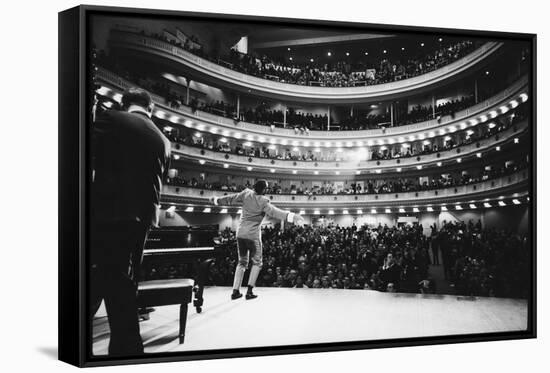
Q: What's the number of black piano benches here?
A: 1